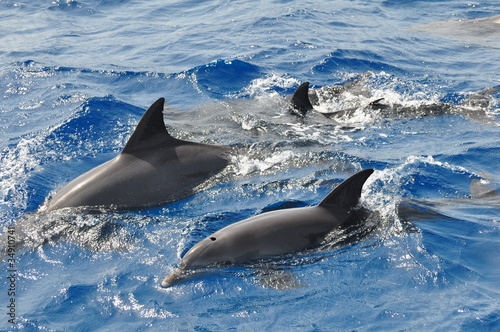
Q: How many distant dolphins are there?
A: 2